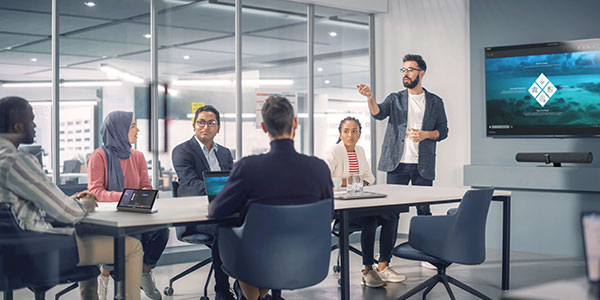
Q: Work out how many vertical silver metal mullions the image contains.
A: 5